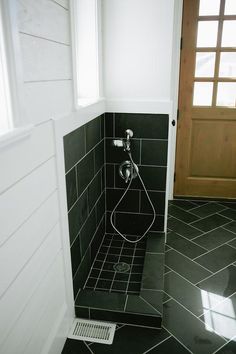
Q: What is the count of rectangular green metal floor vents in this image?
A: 0